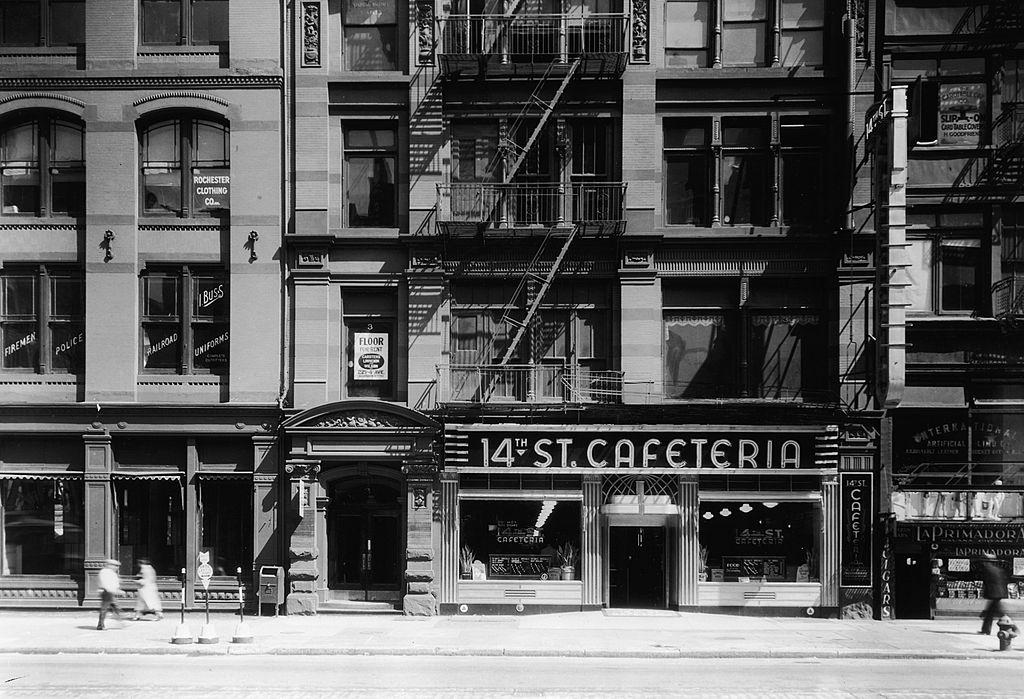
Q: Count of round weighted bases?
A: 3